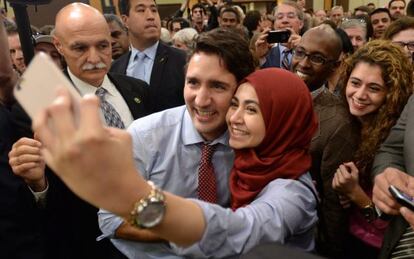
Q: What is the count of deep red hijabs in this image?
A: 1